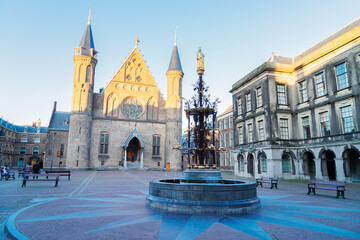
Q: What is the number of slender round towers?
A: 2